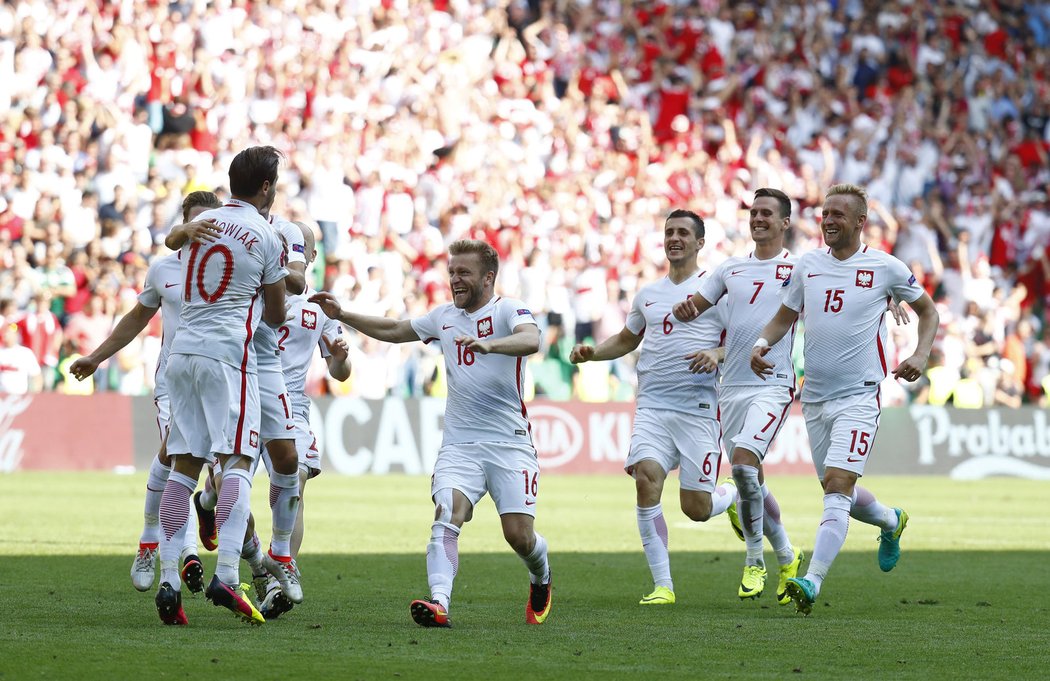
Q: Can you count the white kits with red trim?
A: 8